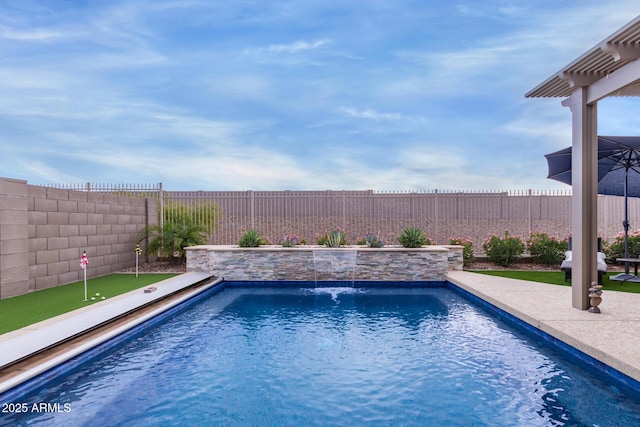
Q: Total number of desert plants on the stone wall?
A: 5